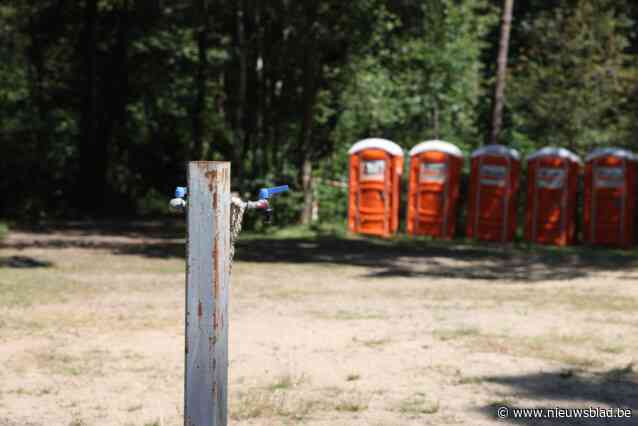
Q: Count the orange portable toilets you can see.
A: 5